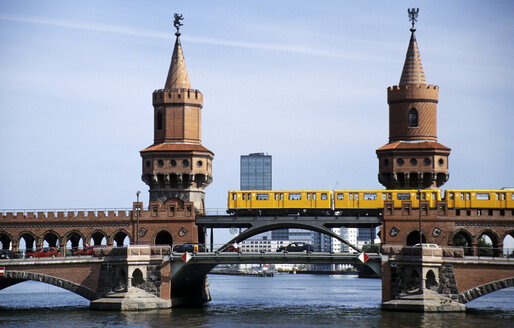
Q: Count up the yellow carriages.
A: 3